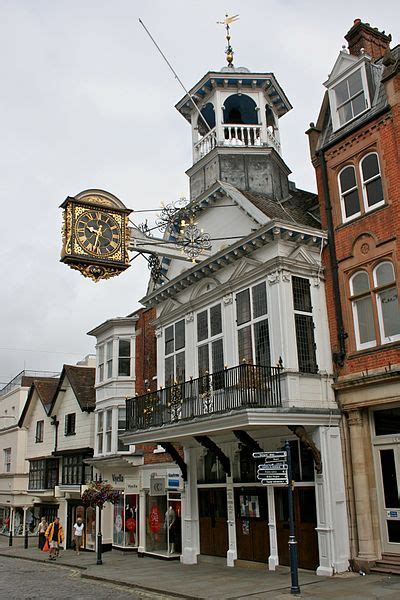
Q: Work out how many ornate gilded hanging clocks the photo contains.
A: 1